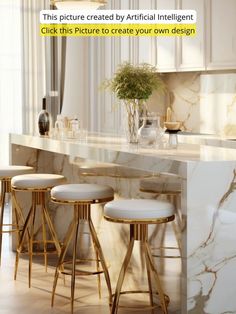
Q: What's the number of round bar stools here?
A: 4